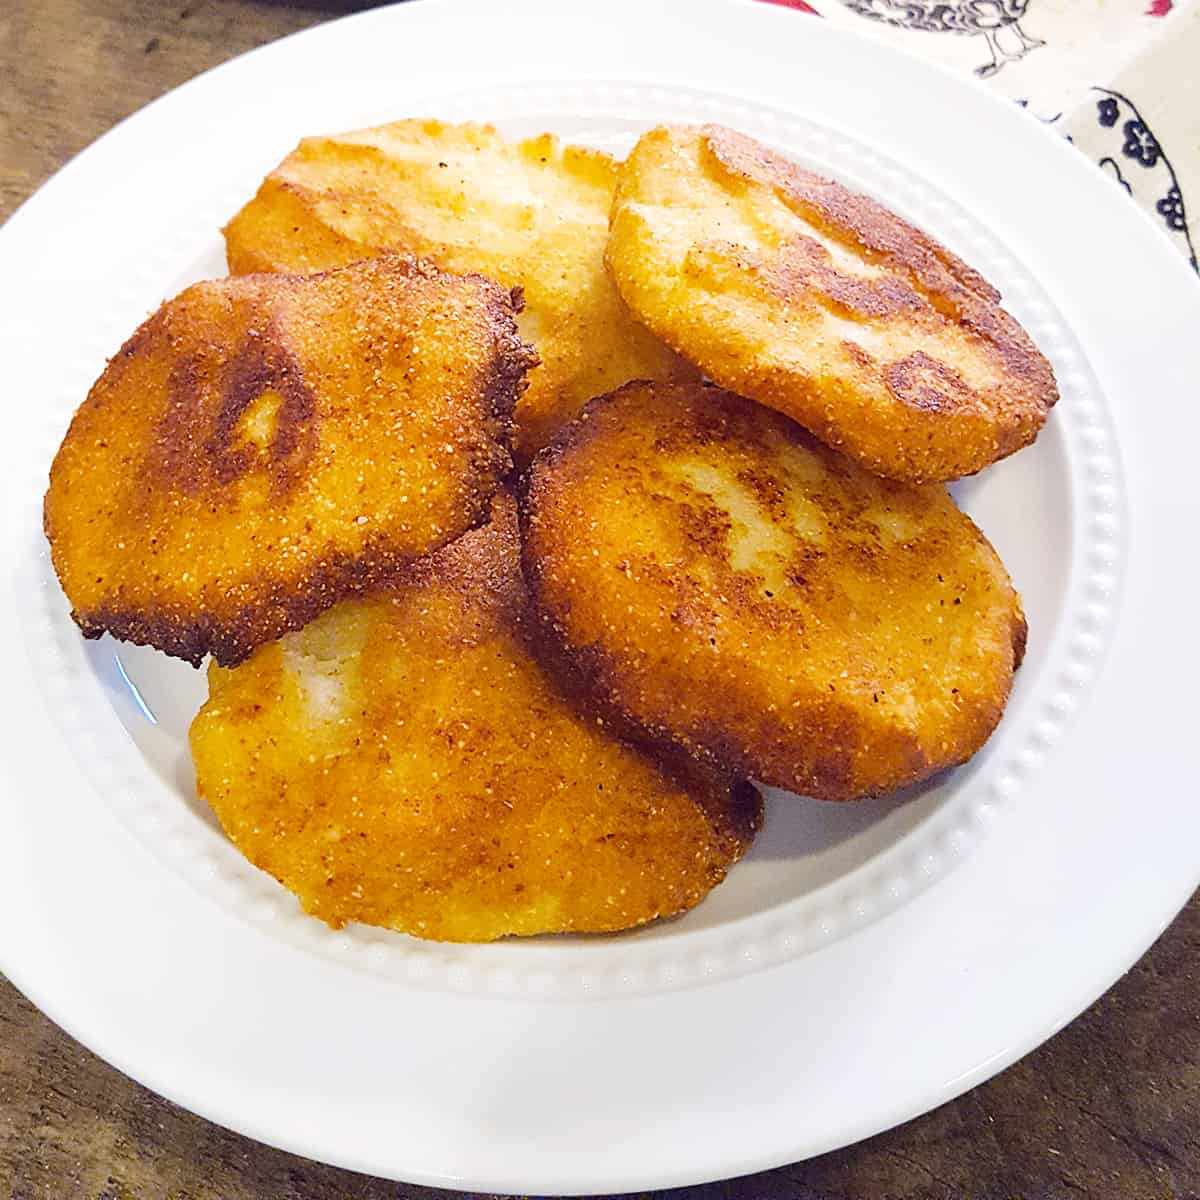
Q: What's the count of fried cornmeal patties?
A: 5